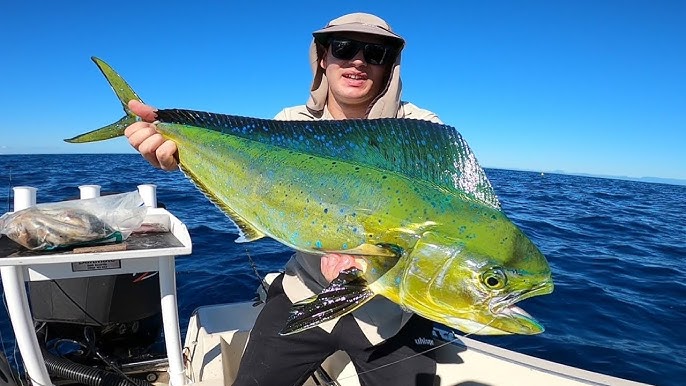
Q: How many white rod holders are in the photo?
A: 3